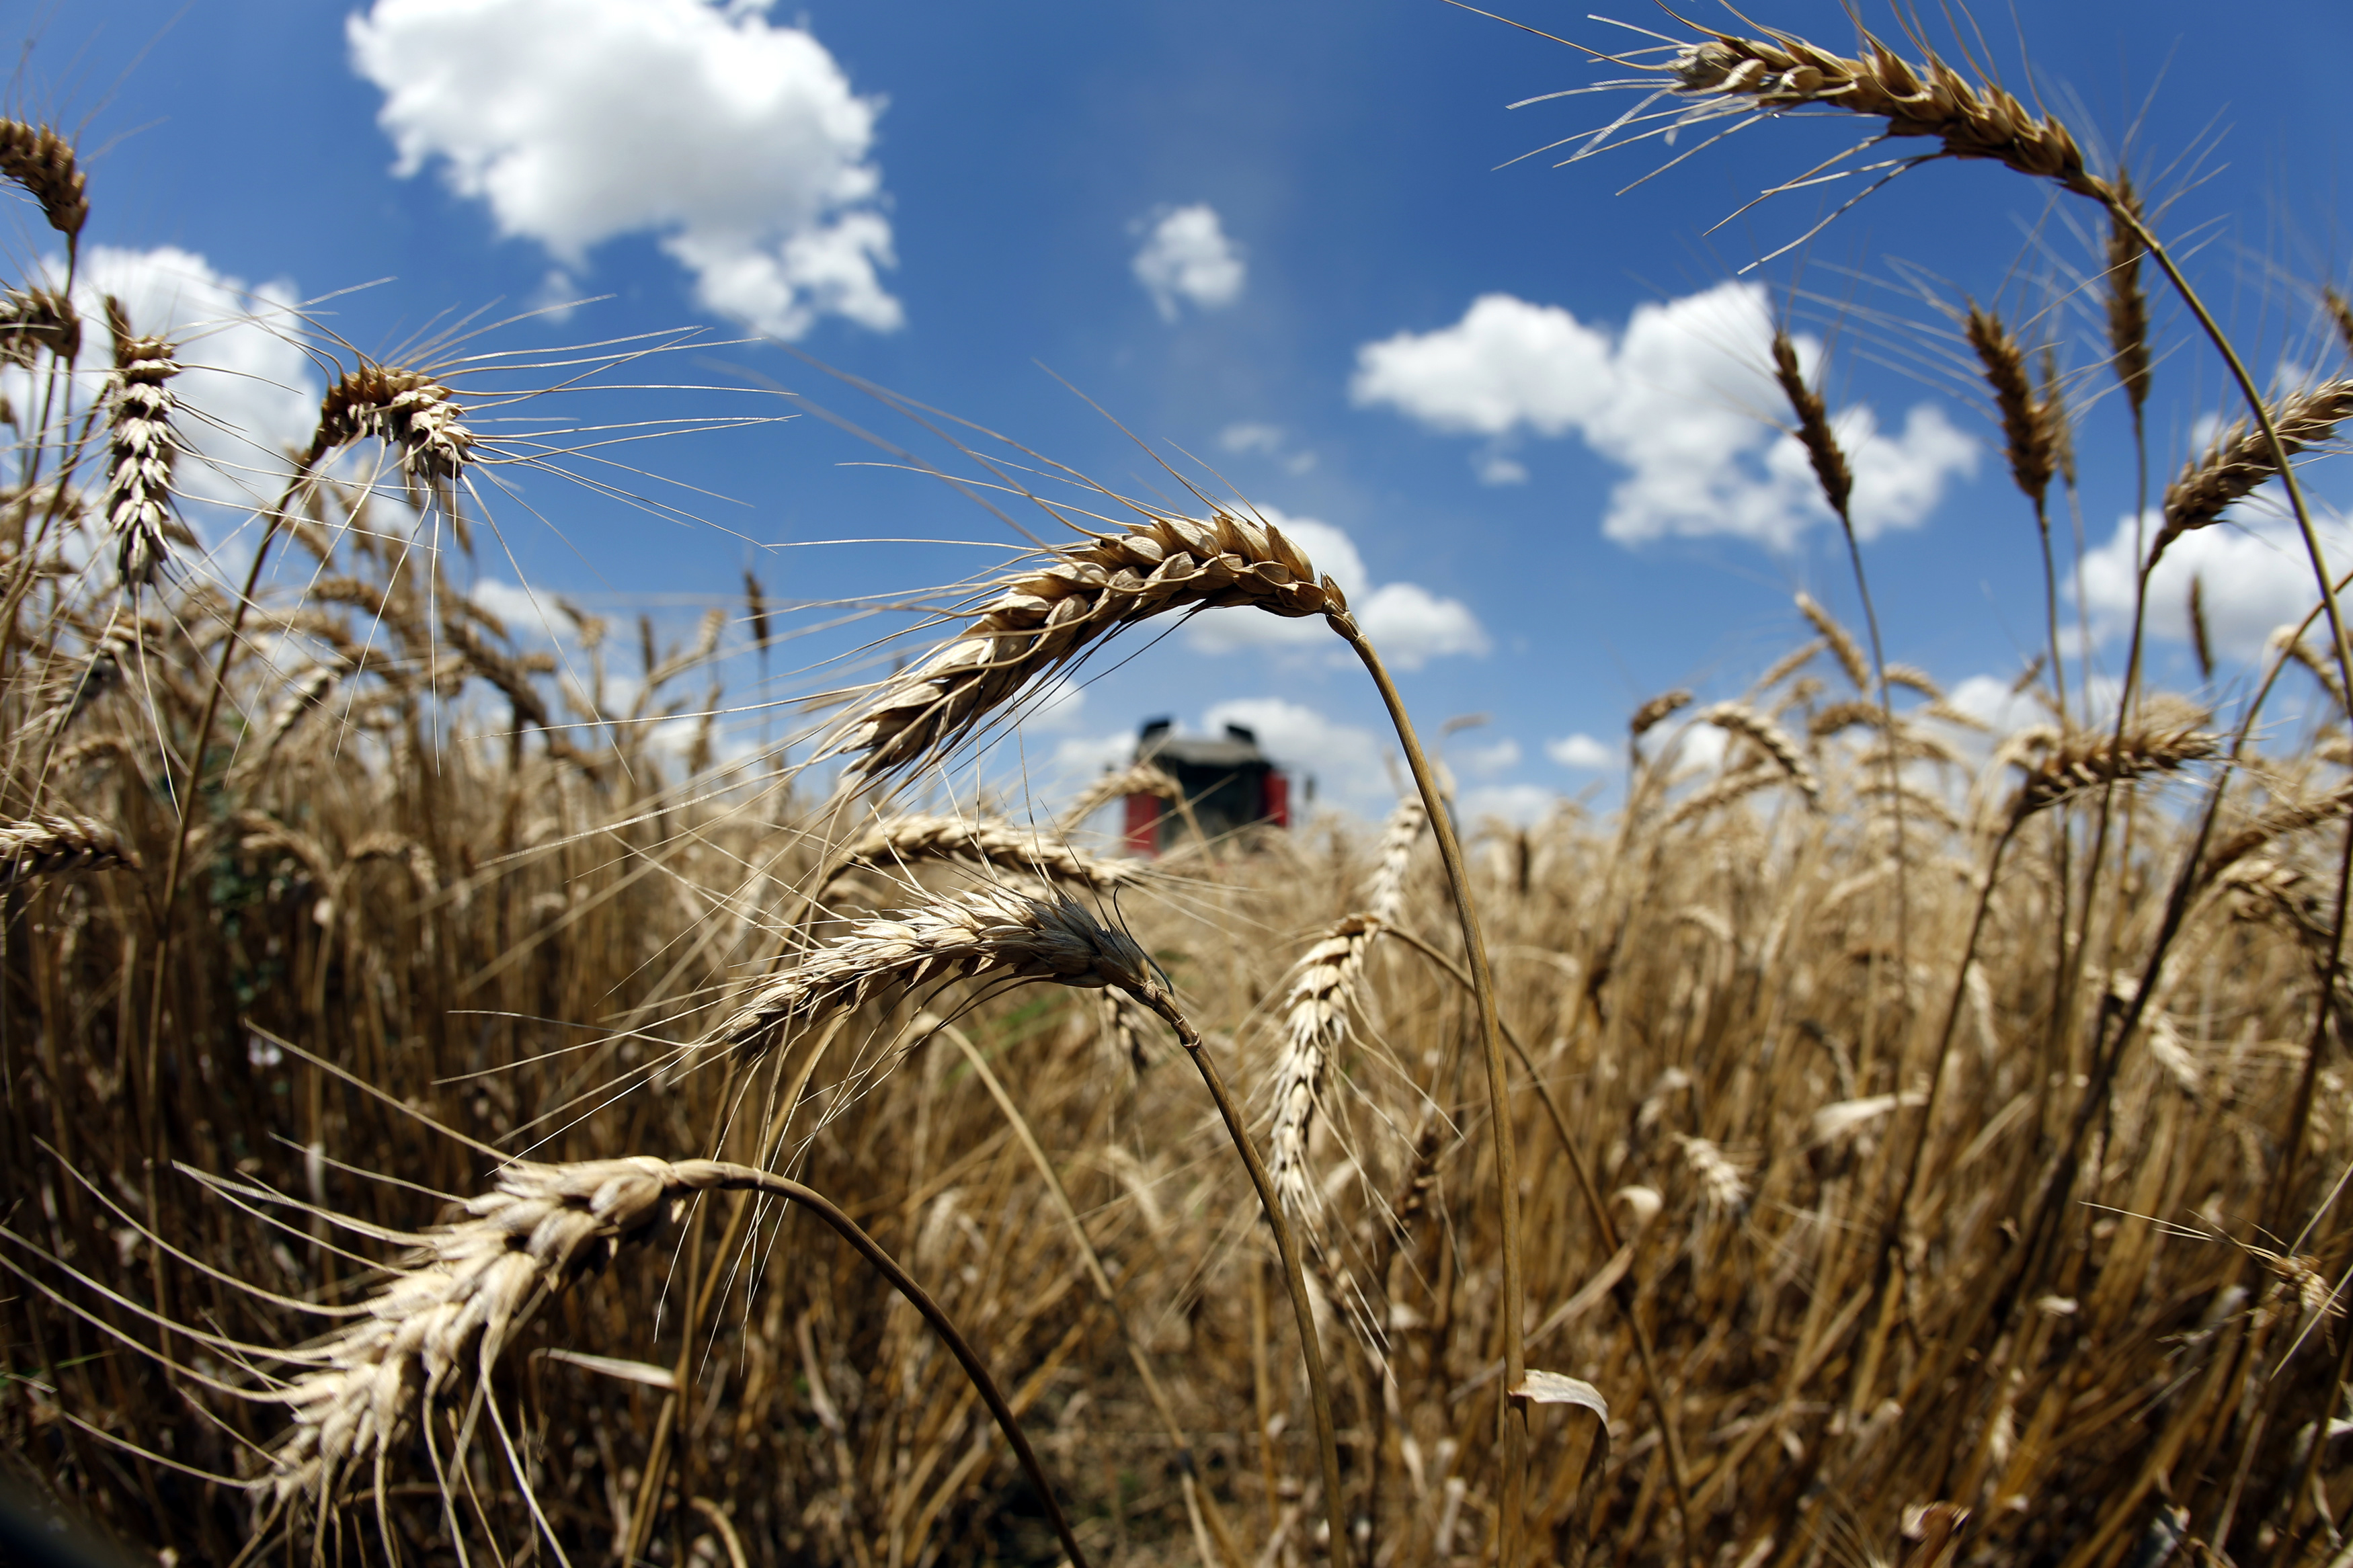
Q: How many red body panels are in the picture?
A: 2